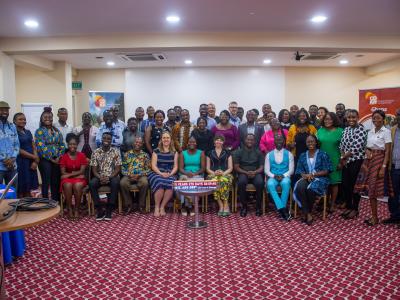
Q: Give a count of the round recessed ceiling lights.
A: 7